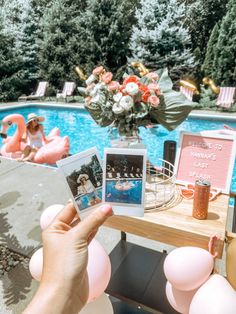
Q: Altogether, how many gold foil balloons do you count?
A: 4